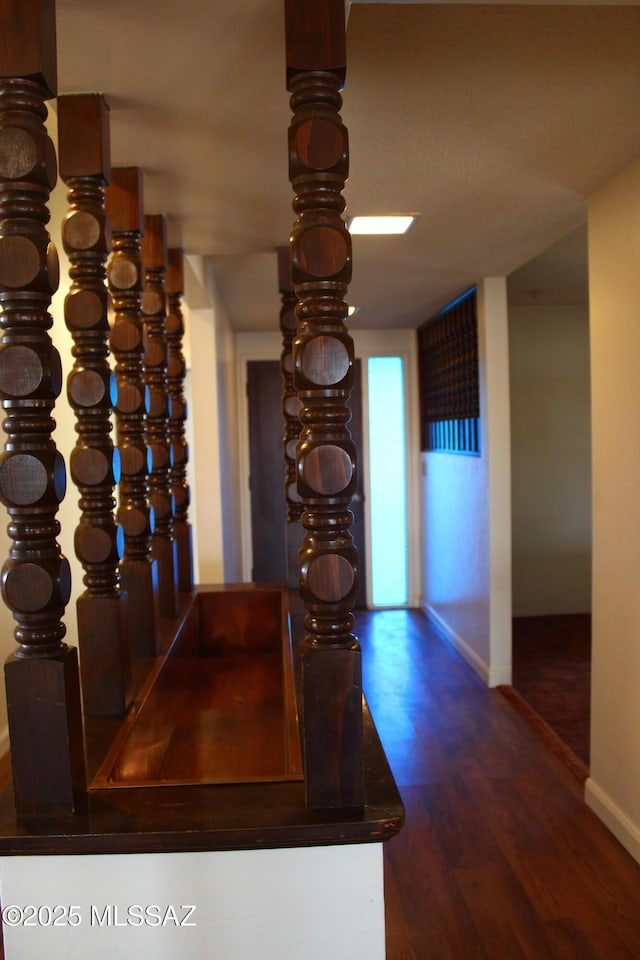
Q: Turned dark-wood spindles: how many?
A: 7